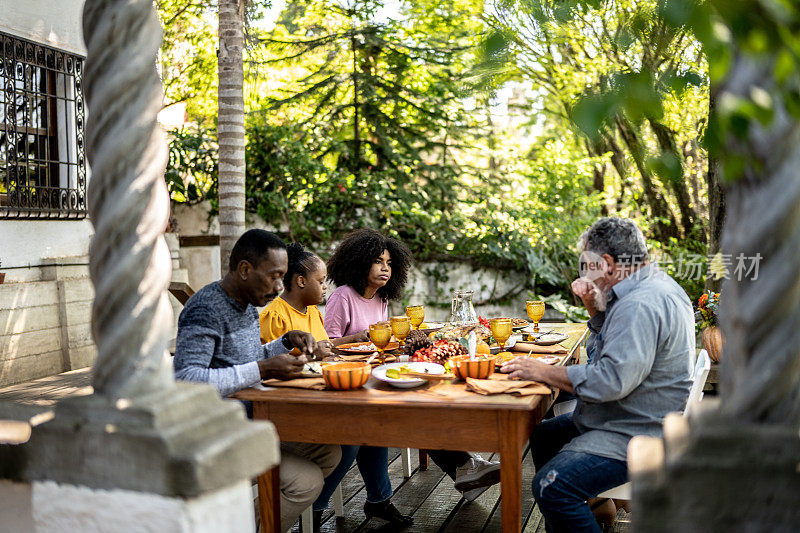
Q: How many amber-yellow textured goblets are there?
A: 5